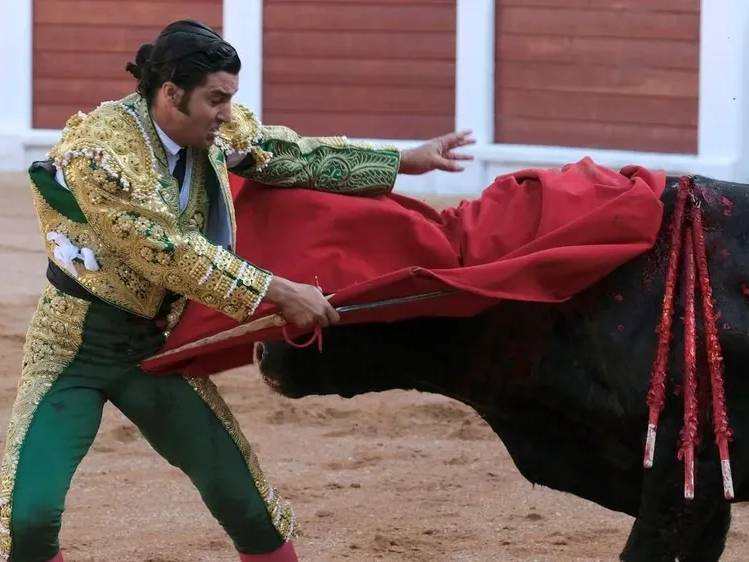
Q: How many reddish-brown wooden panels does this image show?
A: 3